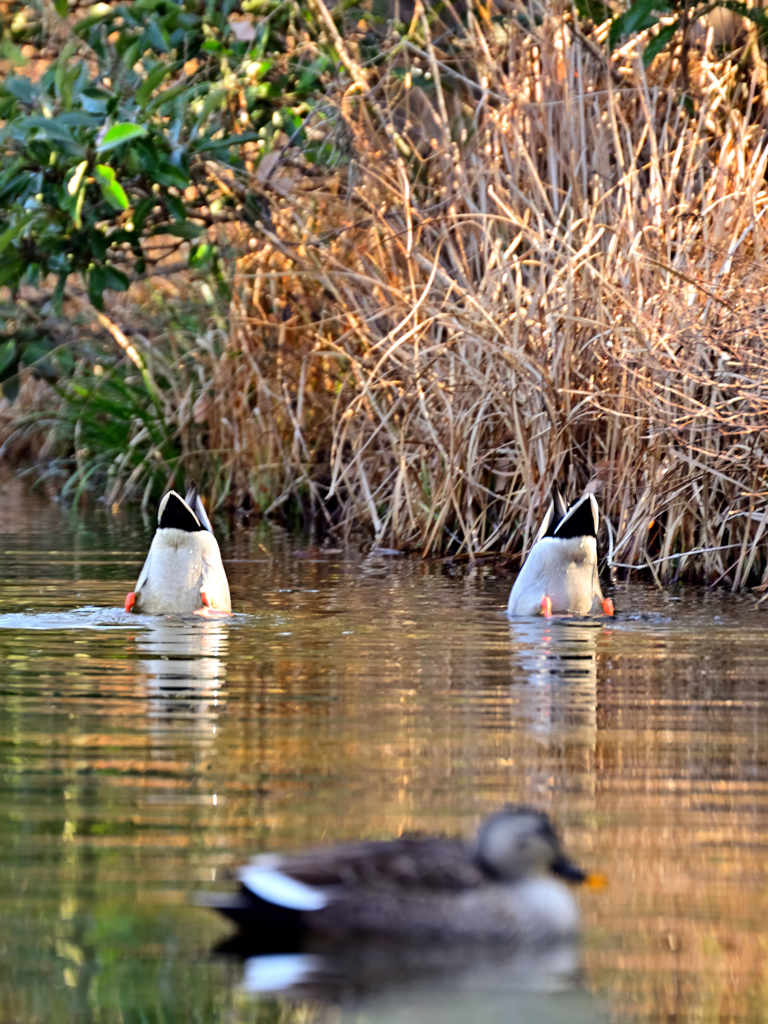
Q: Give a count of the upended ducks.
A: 2